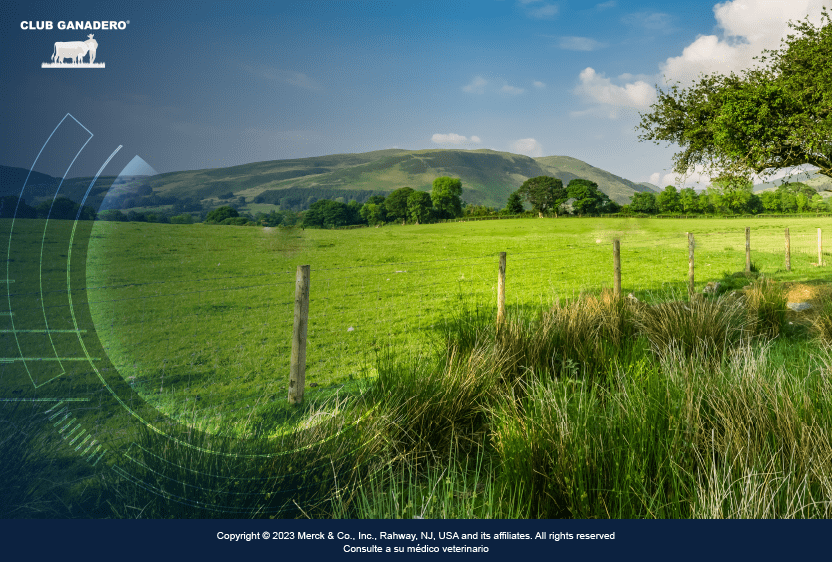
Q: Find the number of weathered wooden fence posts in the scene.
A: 7